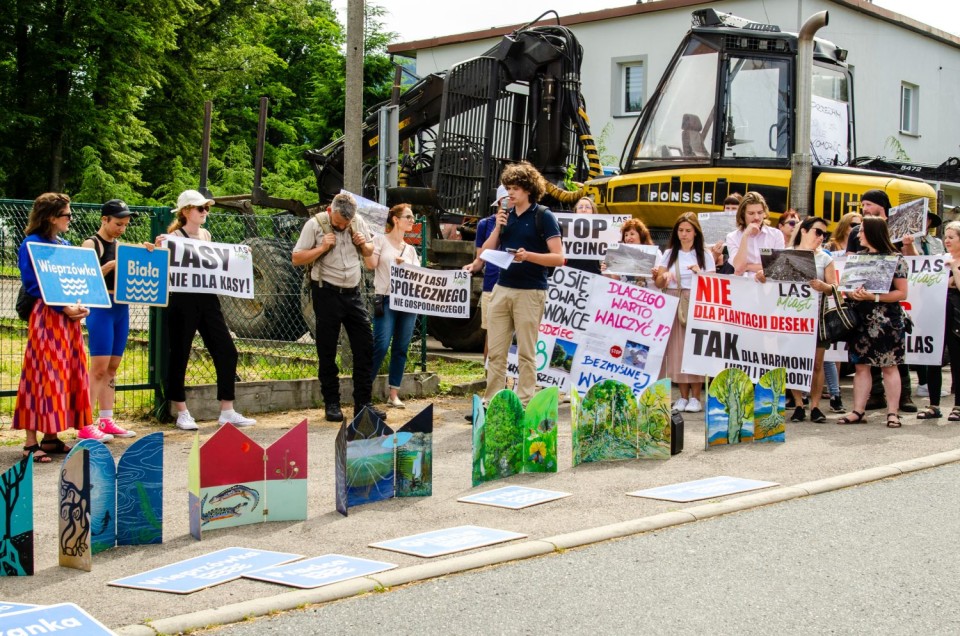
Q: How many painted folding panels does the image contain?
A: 7